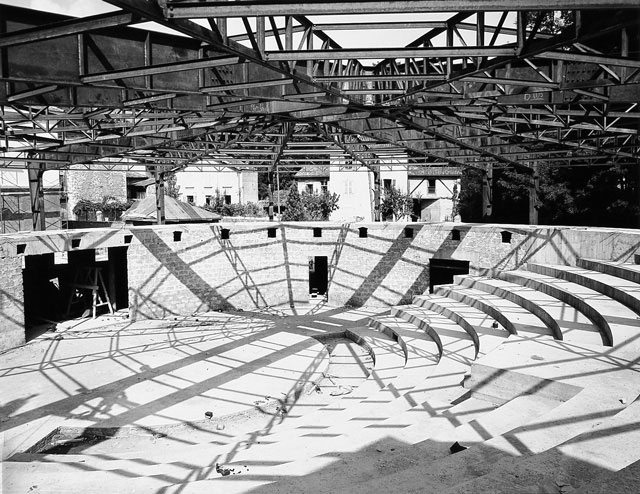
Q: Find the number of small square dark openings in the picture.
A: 11